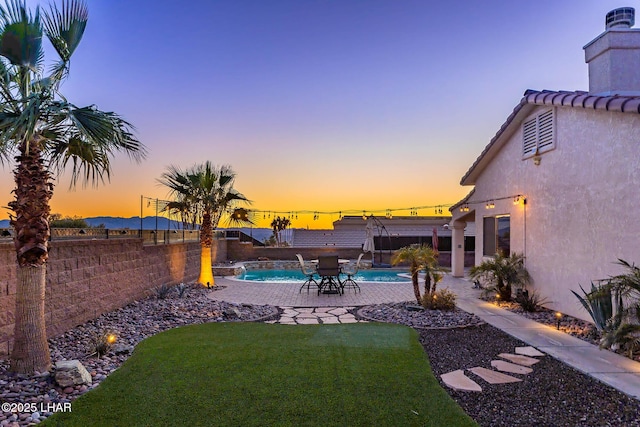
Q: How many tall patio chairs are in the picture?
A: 3